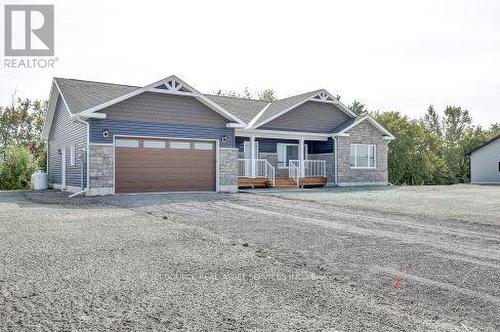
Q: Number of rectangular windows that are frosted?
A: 4